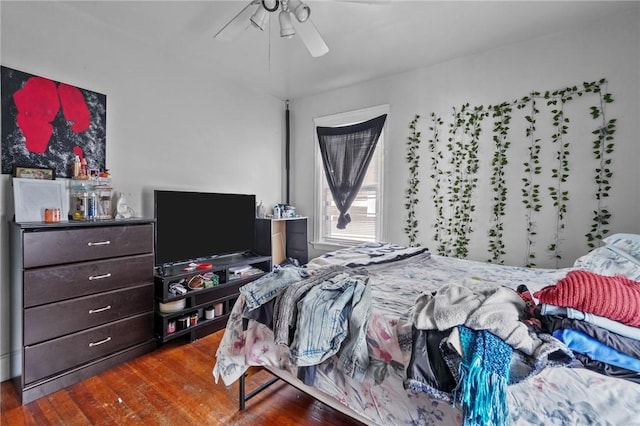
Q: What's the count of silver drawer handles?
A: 4